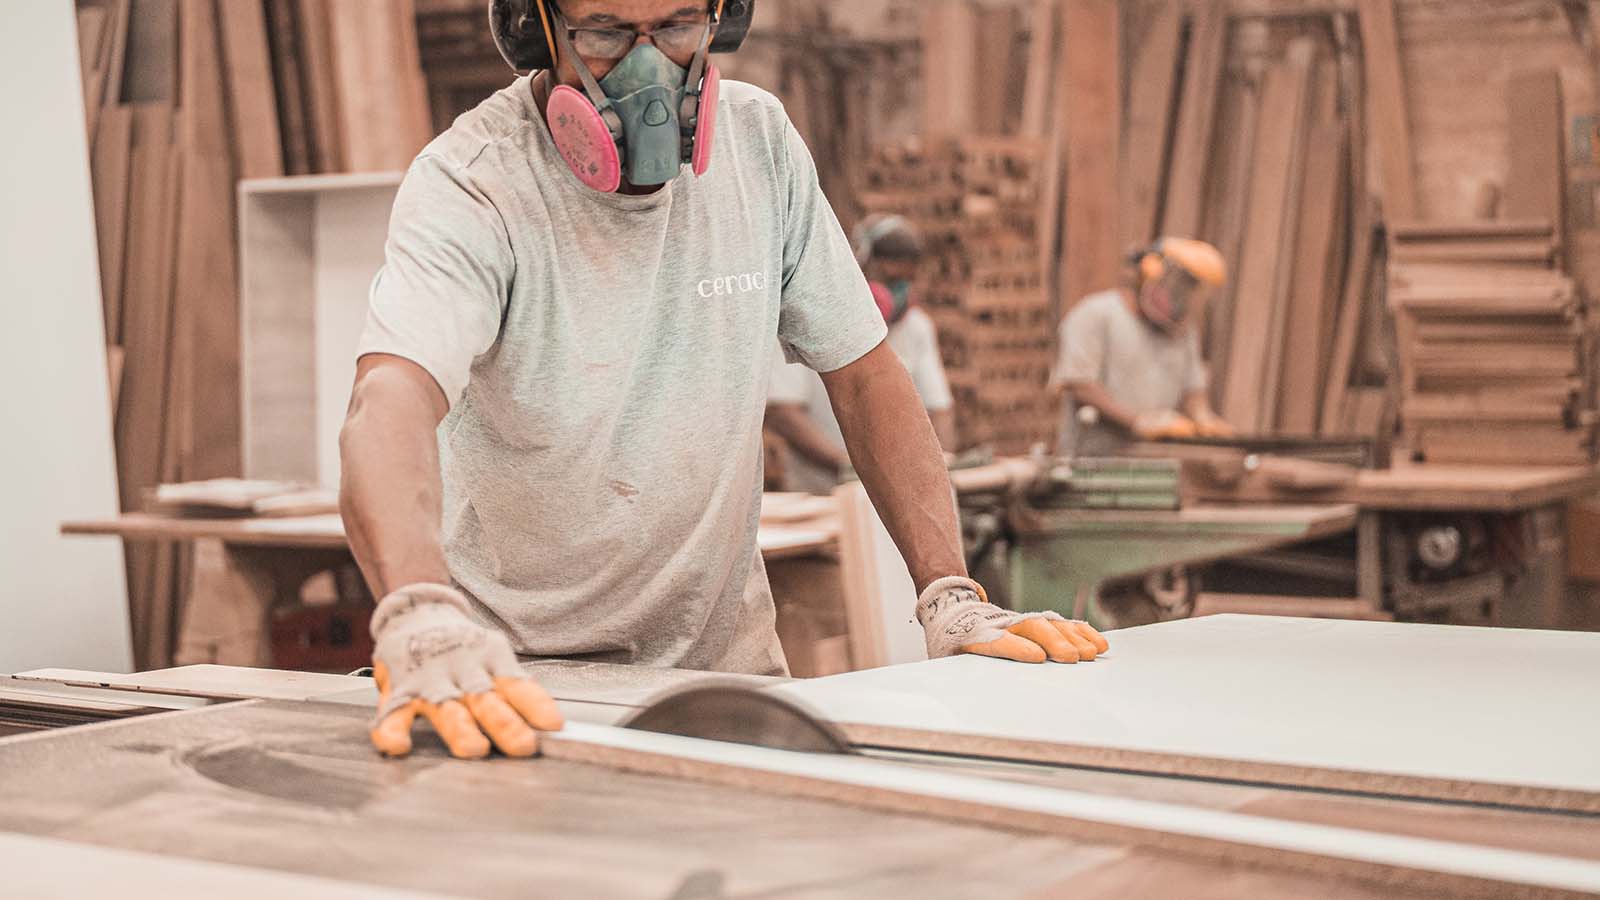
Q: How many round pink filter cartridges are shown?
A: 4